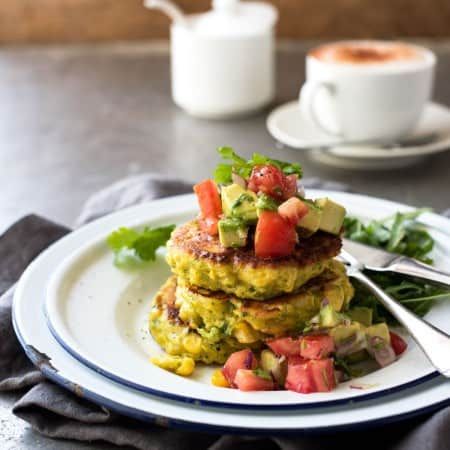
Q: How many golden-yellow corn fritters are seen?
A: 3